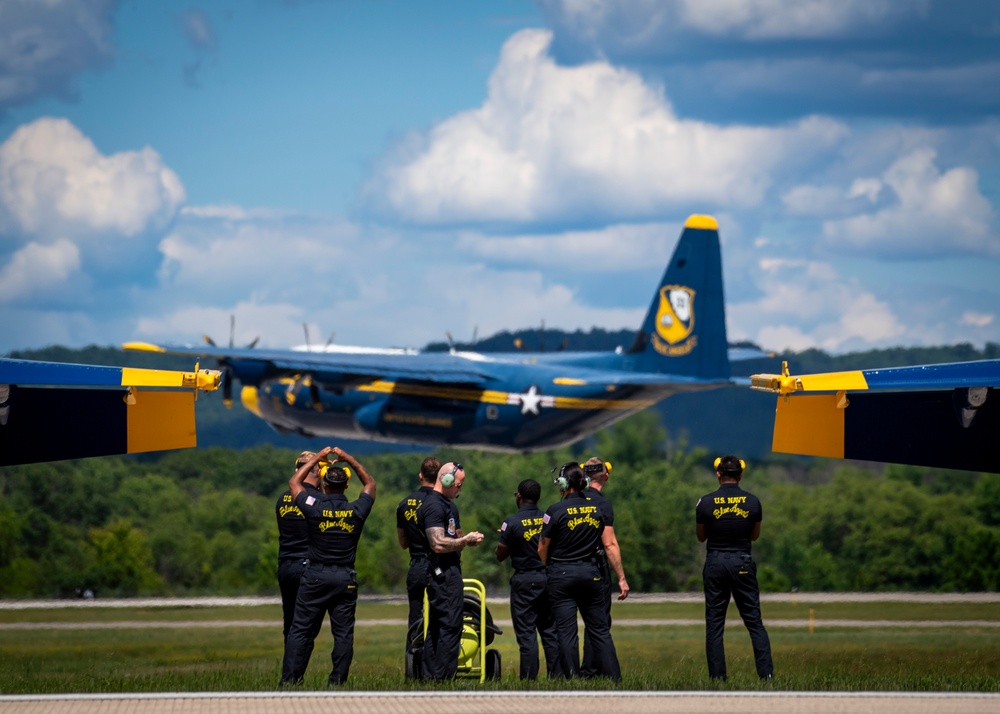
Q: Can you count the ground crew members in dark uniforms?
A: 8